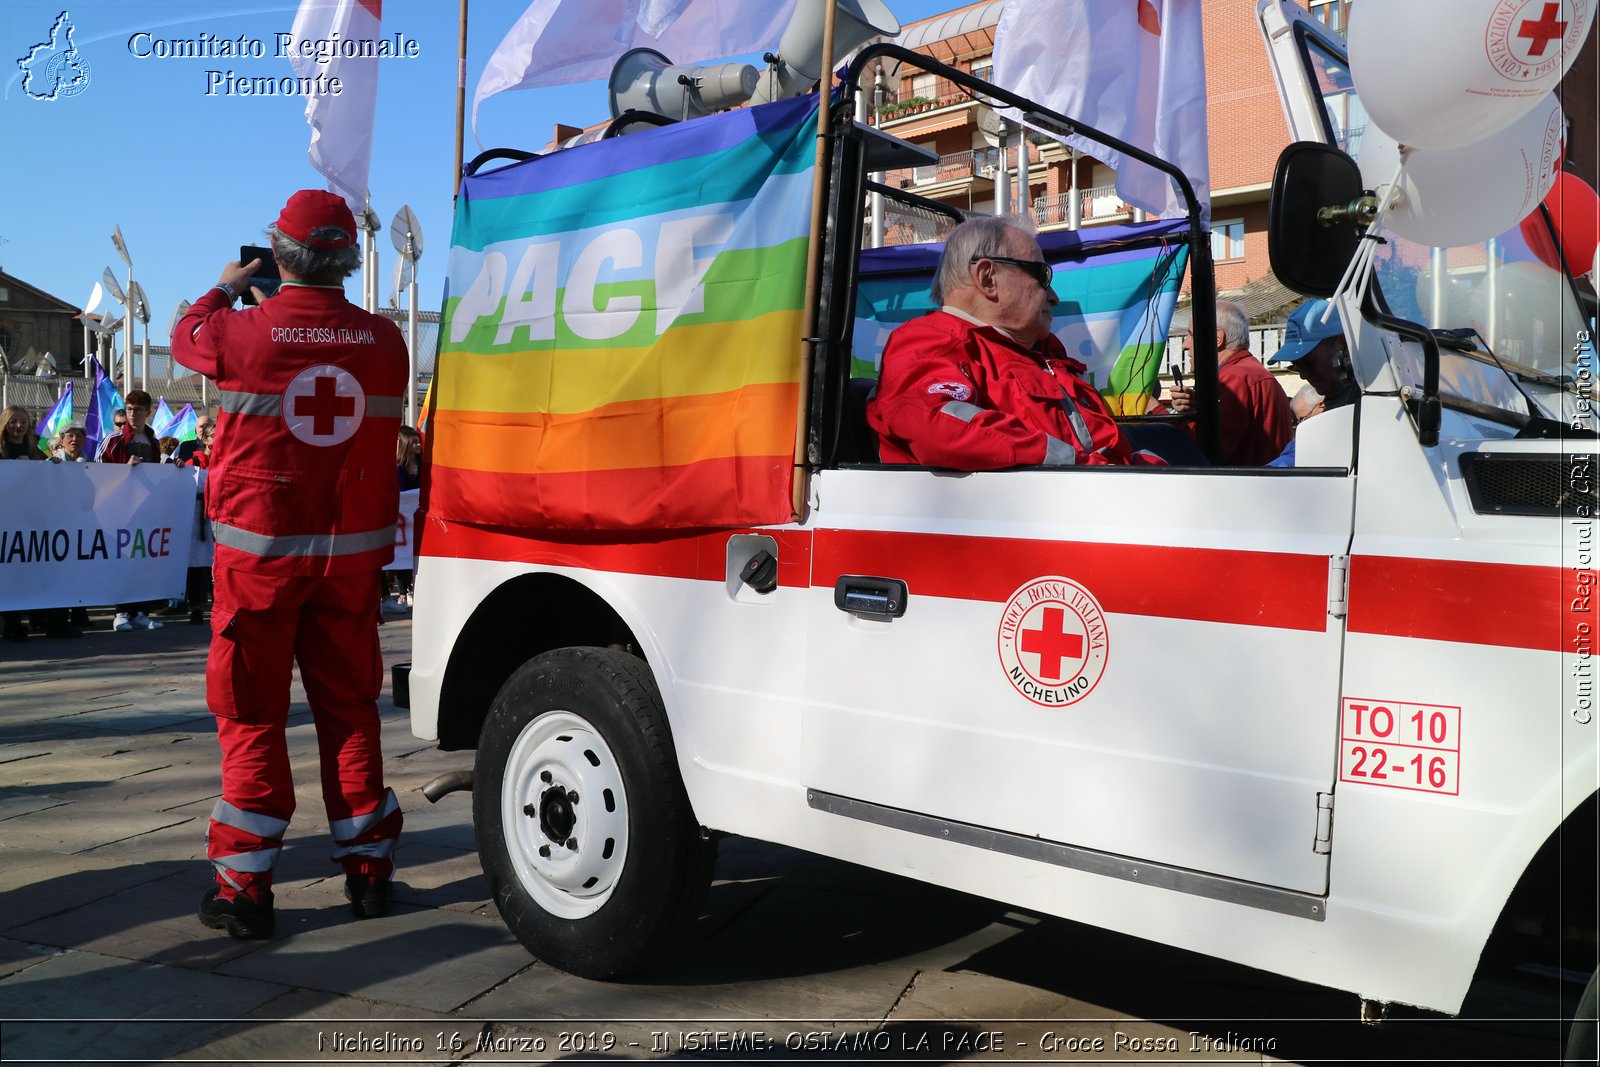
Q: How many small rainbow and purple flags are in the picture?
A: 4